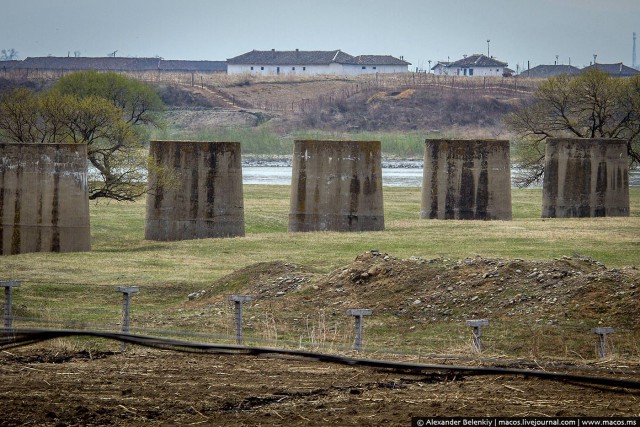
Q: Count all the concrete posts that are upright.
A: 5